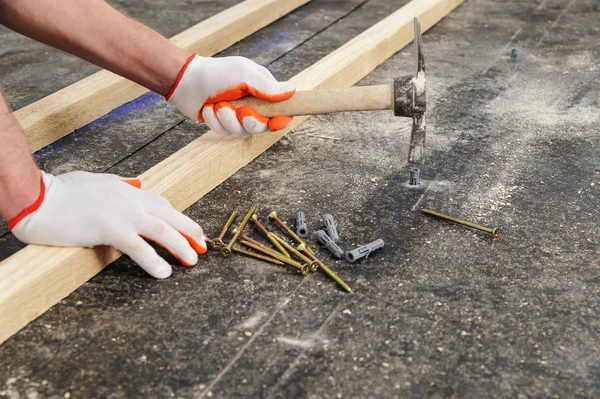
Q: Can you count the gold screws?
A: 10